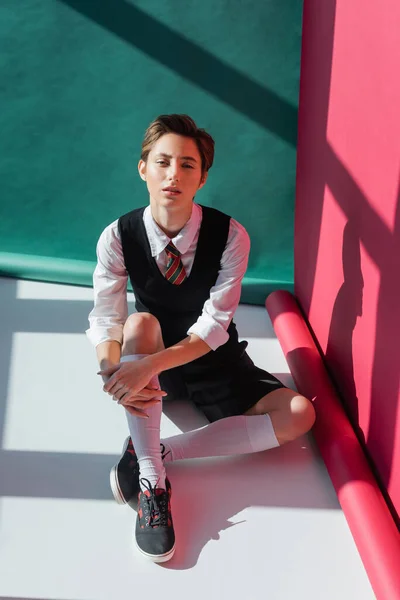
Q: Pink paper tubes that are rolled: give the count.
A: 1